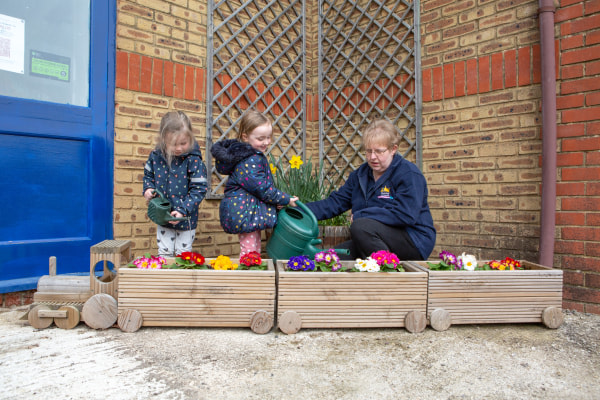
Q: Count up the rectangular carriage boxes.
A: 3